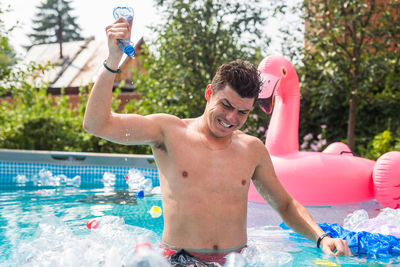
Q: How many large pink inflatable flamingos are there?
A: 1